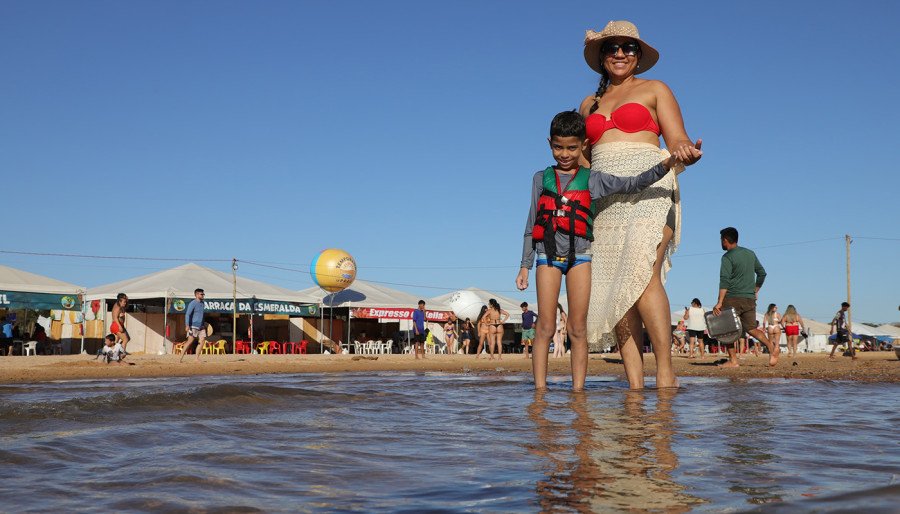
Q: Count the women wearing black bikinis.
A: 1